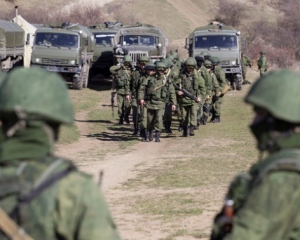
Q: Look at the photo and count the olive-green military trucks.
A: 5